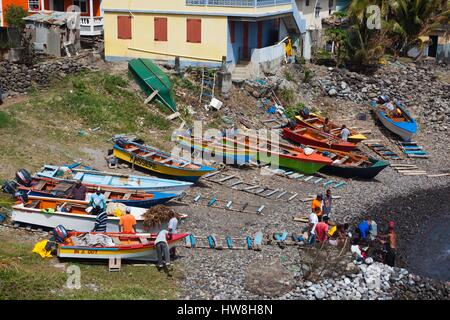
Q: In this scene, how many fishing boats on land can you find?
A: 12